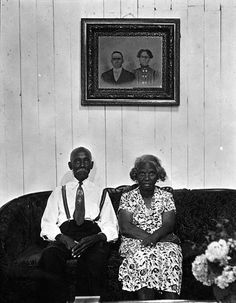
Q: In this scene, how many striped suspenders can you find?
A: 2